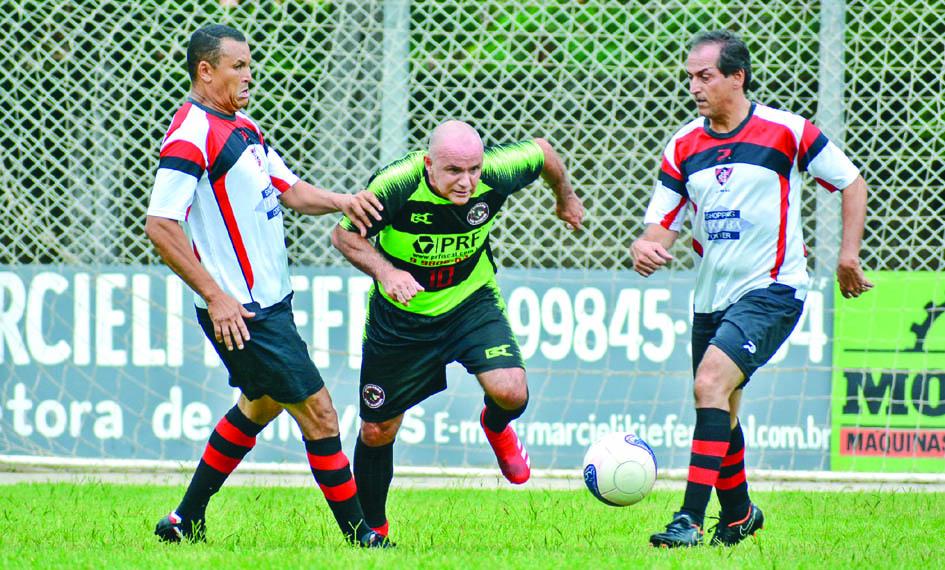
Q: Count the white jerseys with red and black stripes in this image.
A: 2